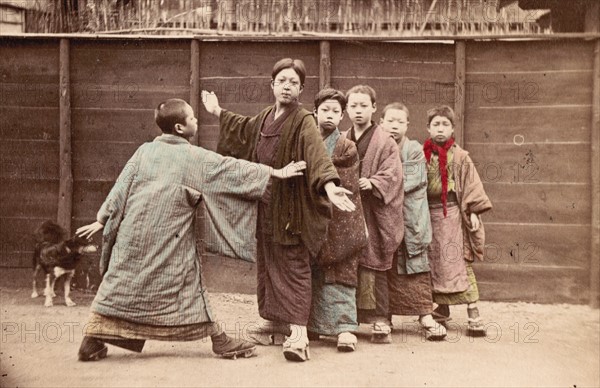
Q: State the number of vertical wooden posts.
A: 5